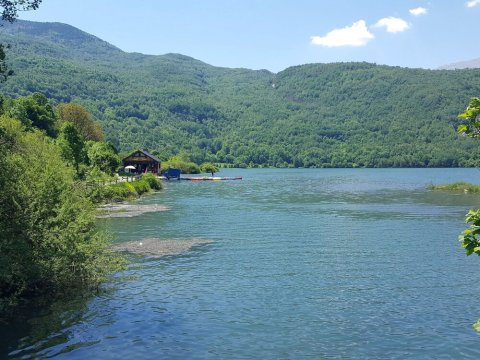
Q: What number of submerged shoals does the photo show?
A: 2